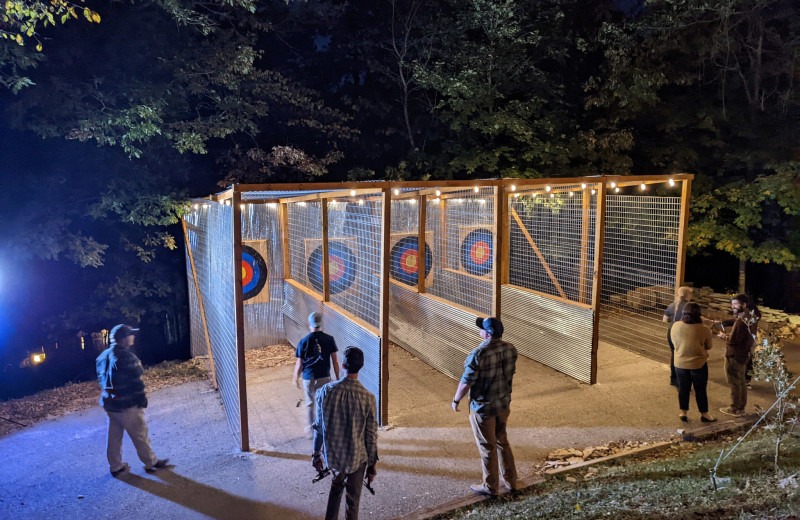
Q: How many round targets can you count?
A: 4